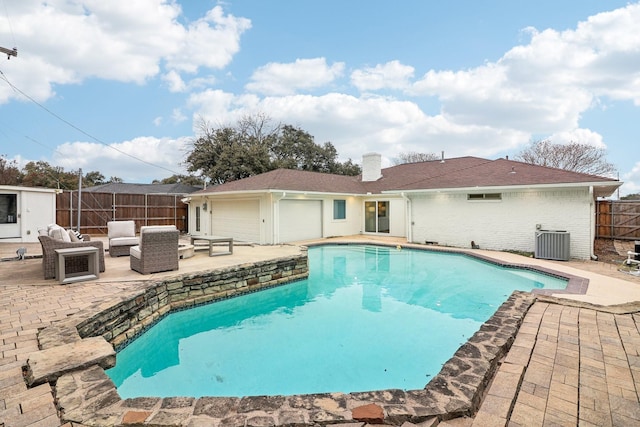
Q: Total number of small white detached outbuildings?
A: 1